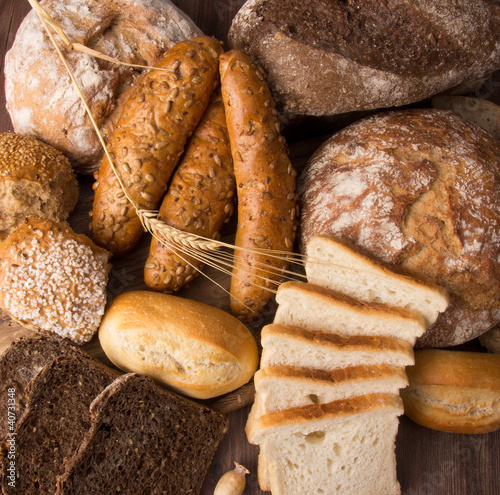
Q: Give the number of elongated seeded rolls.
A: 3